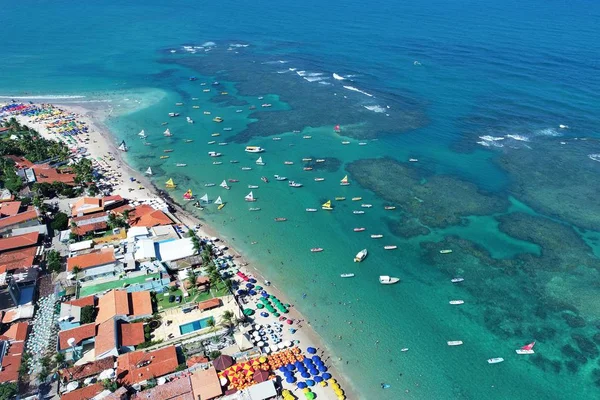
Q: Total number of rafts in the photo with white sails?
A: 9